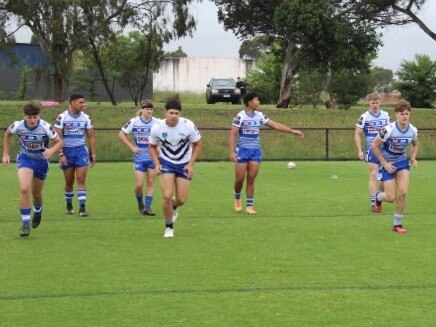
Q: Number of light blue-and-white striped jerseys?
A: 6